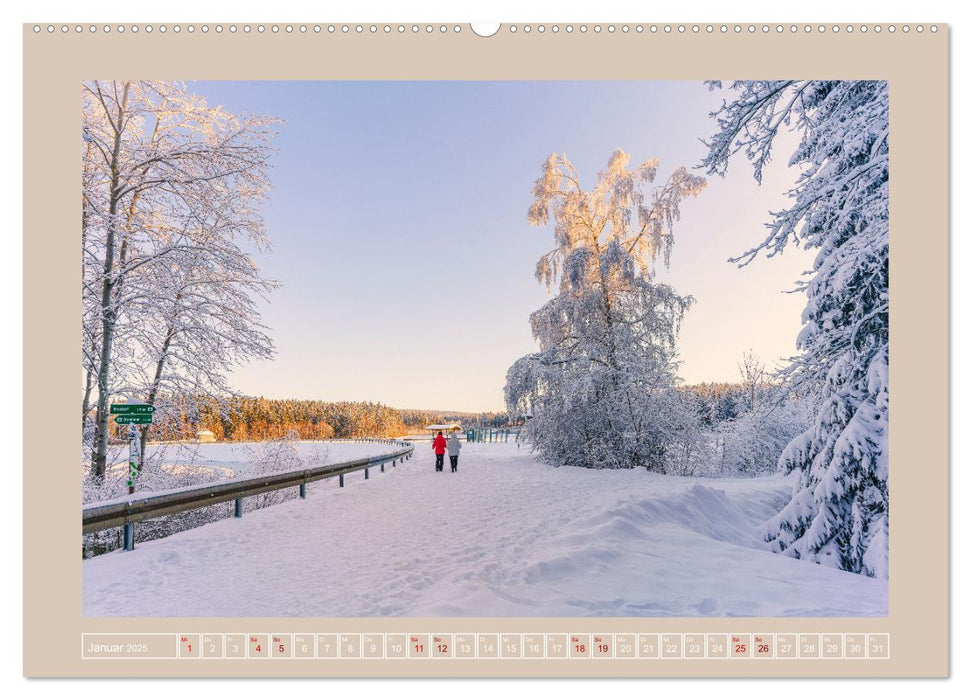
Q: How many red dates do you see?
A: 9